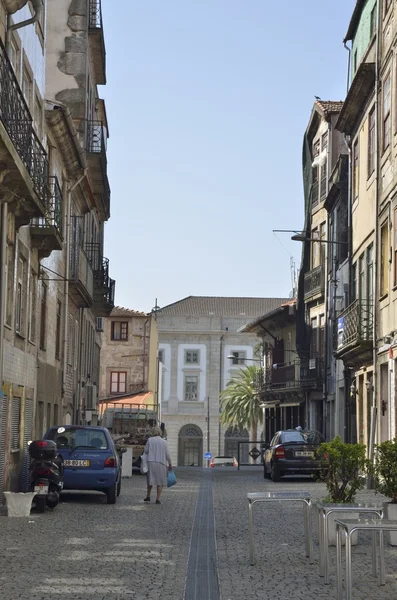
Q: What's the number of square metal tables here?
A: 3